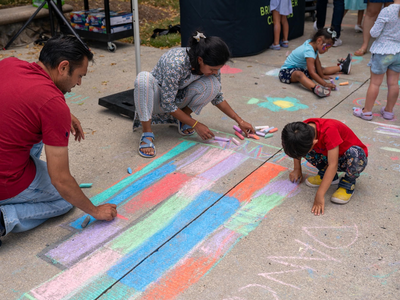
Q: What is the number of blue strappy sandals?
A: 2